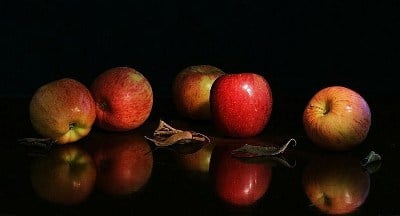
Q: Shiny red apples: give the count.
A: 1